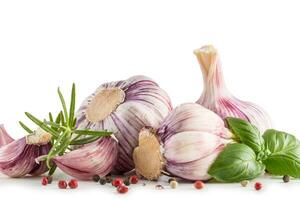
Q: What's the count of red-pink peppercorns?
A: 8